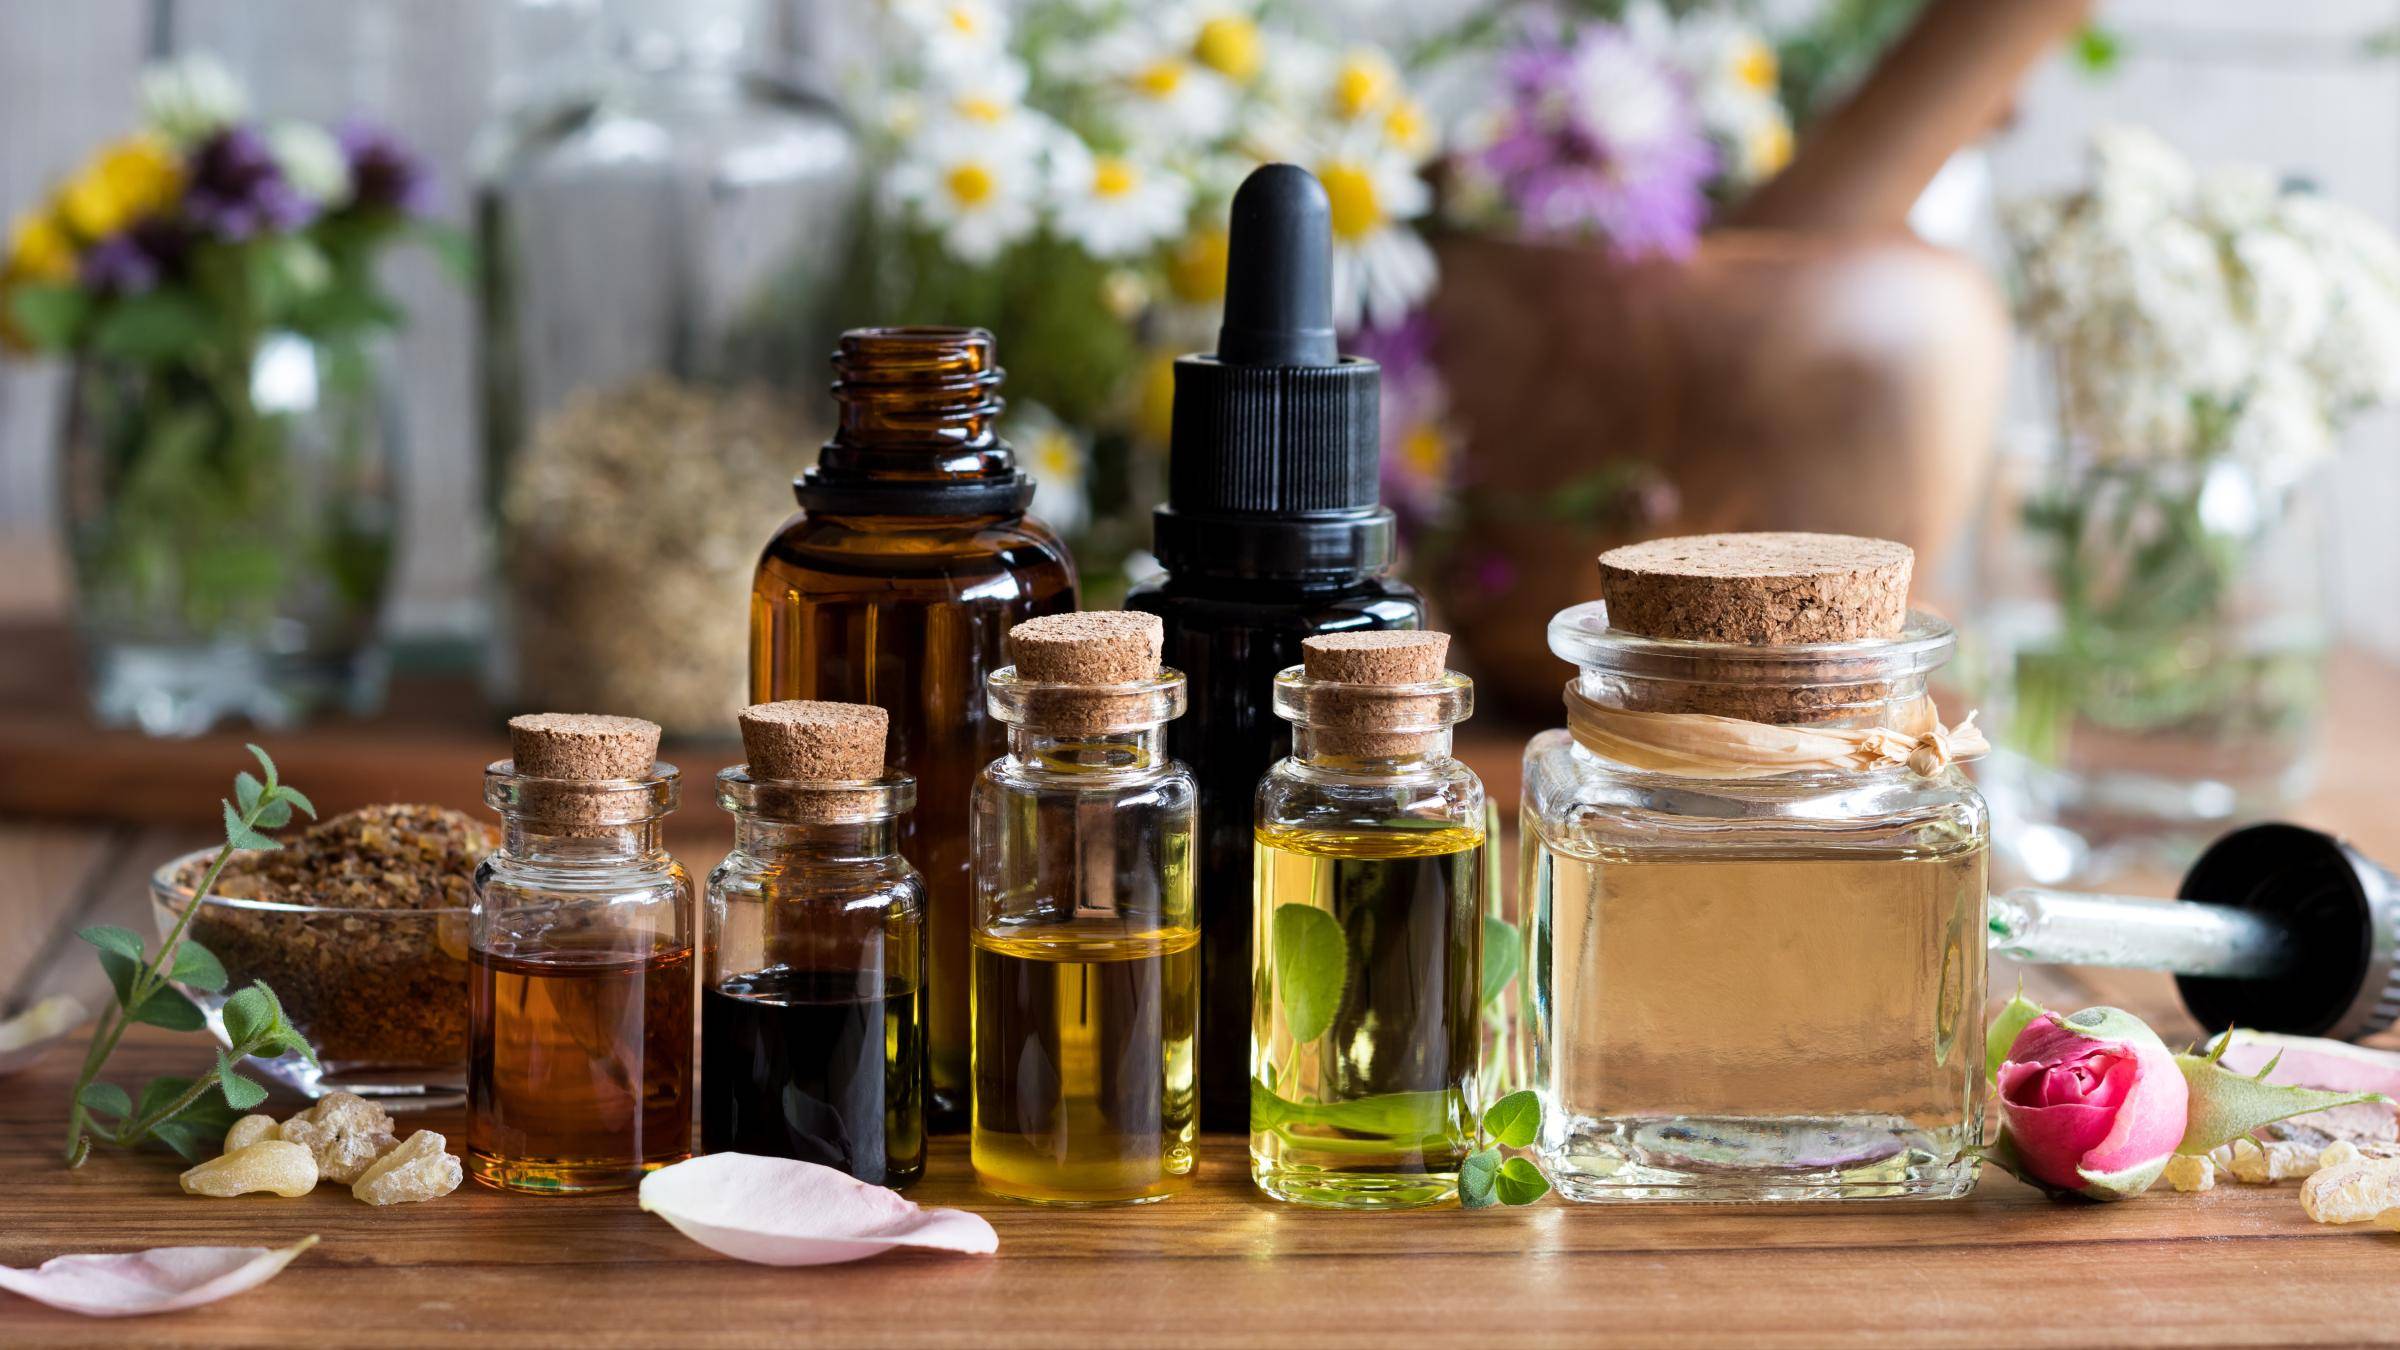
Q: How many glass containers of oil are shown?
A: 7